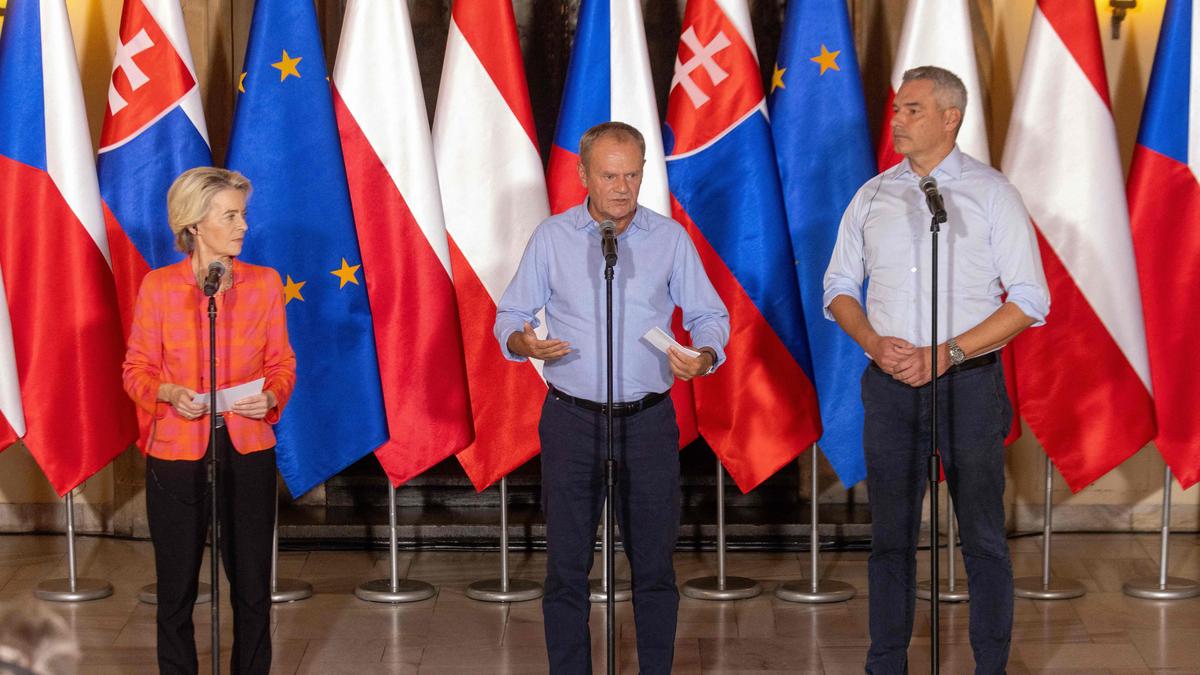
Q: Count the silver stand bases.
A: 11